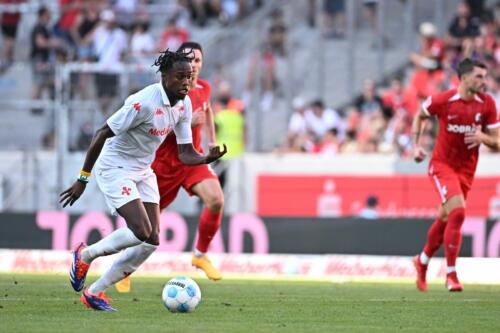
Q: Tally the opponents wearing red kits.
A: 2